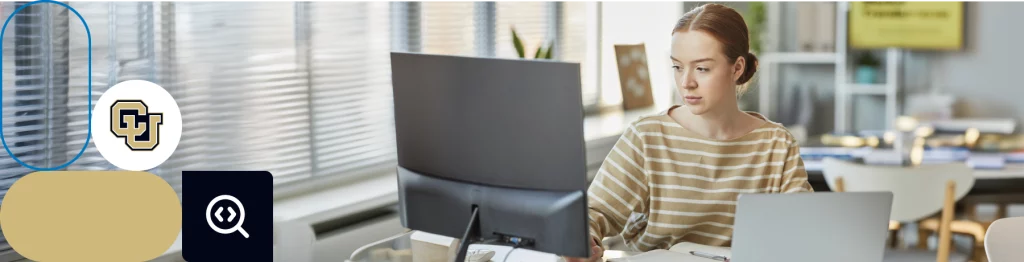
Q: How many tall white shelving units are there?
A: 1